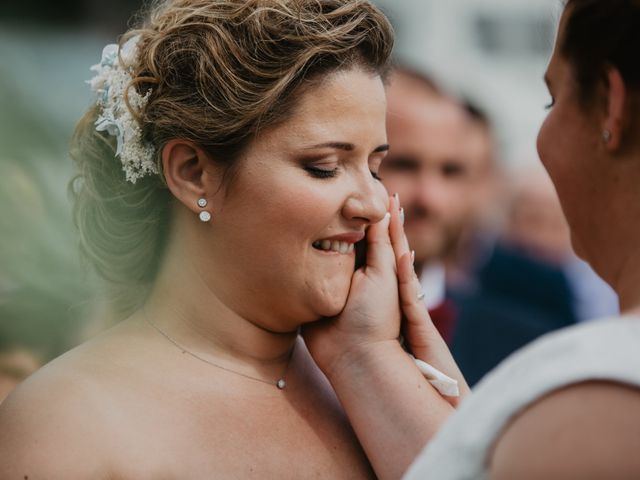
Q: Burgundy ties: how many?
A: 1